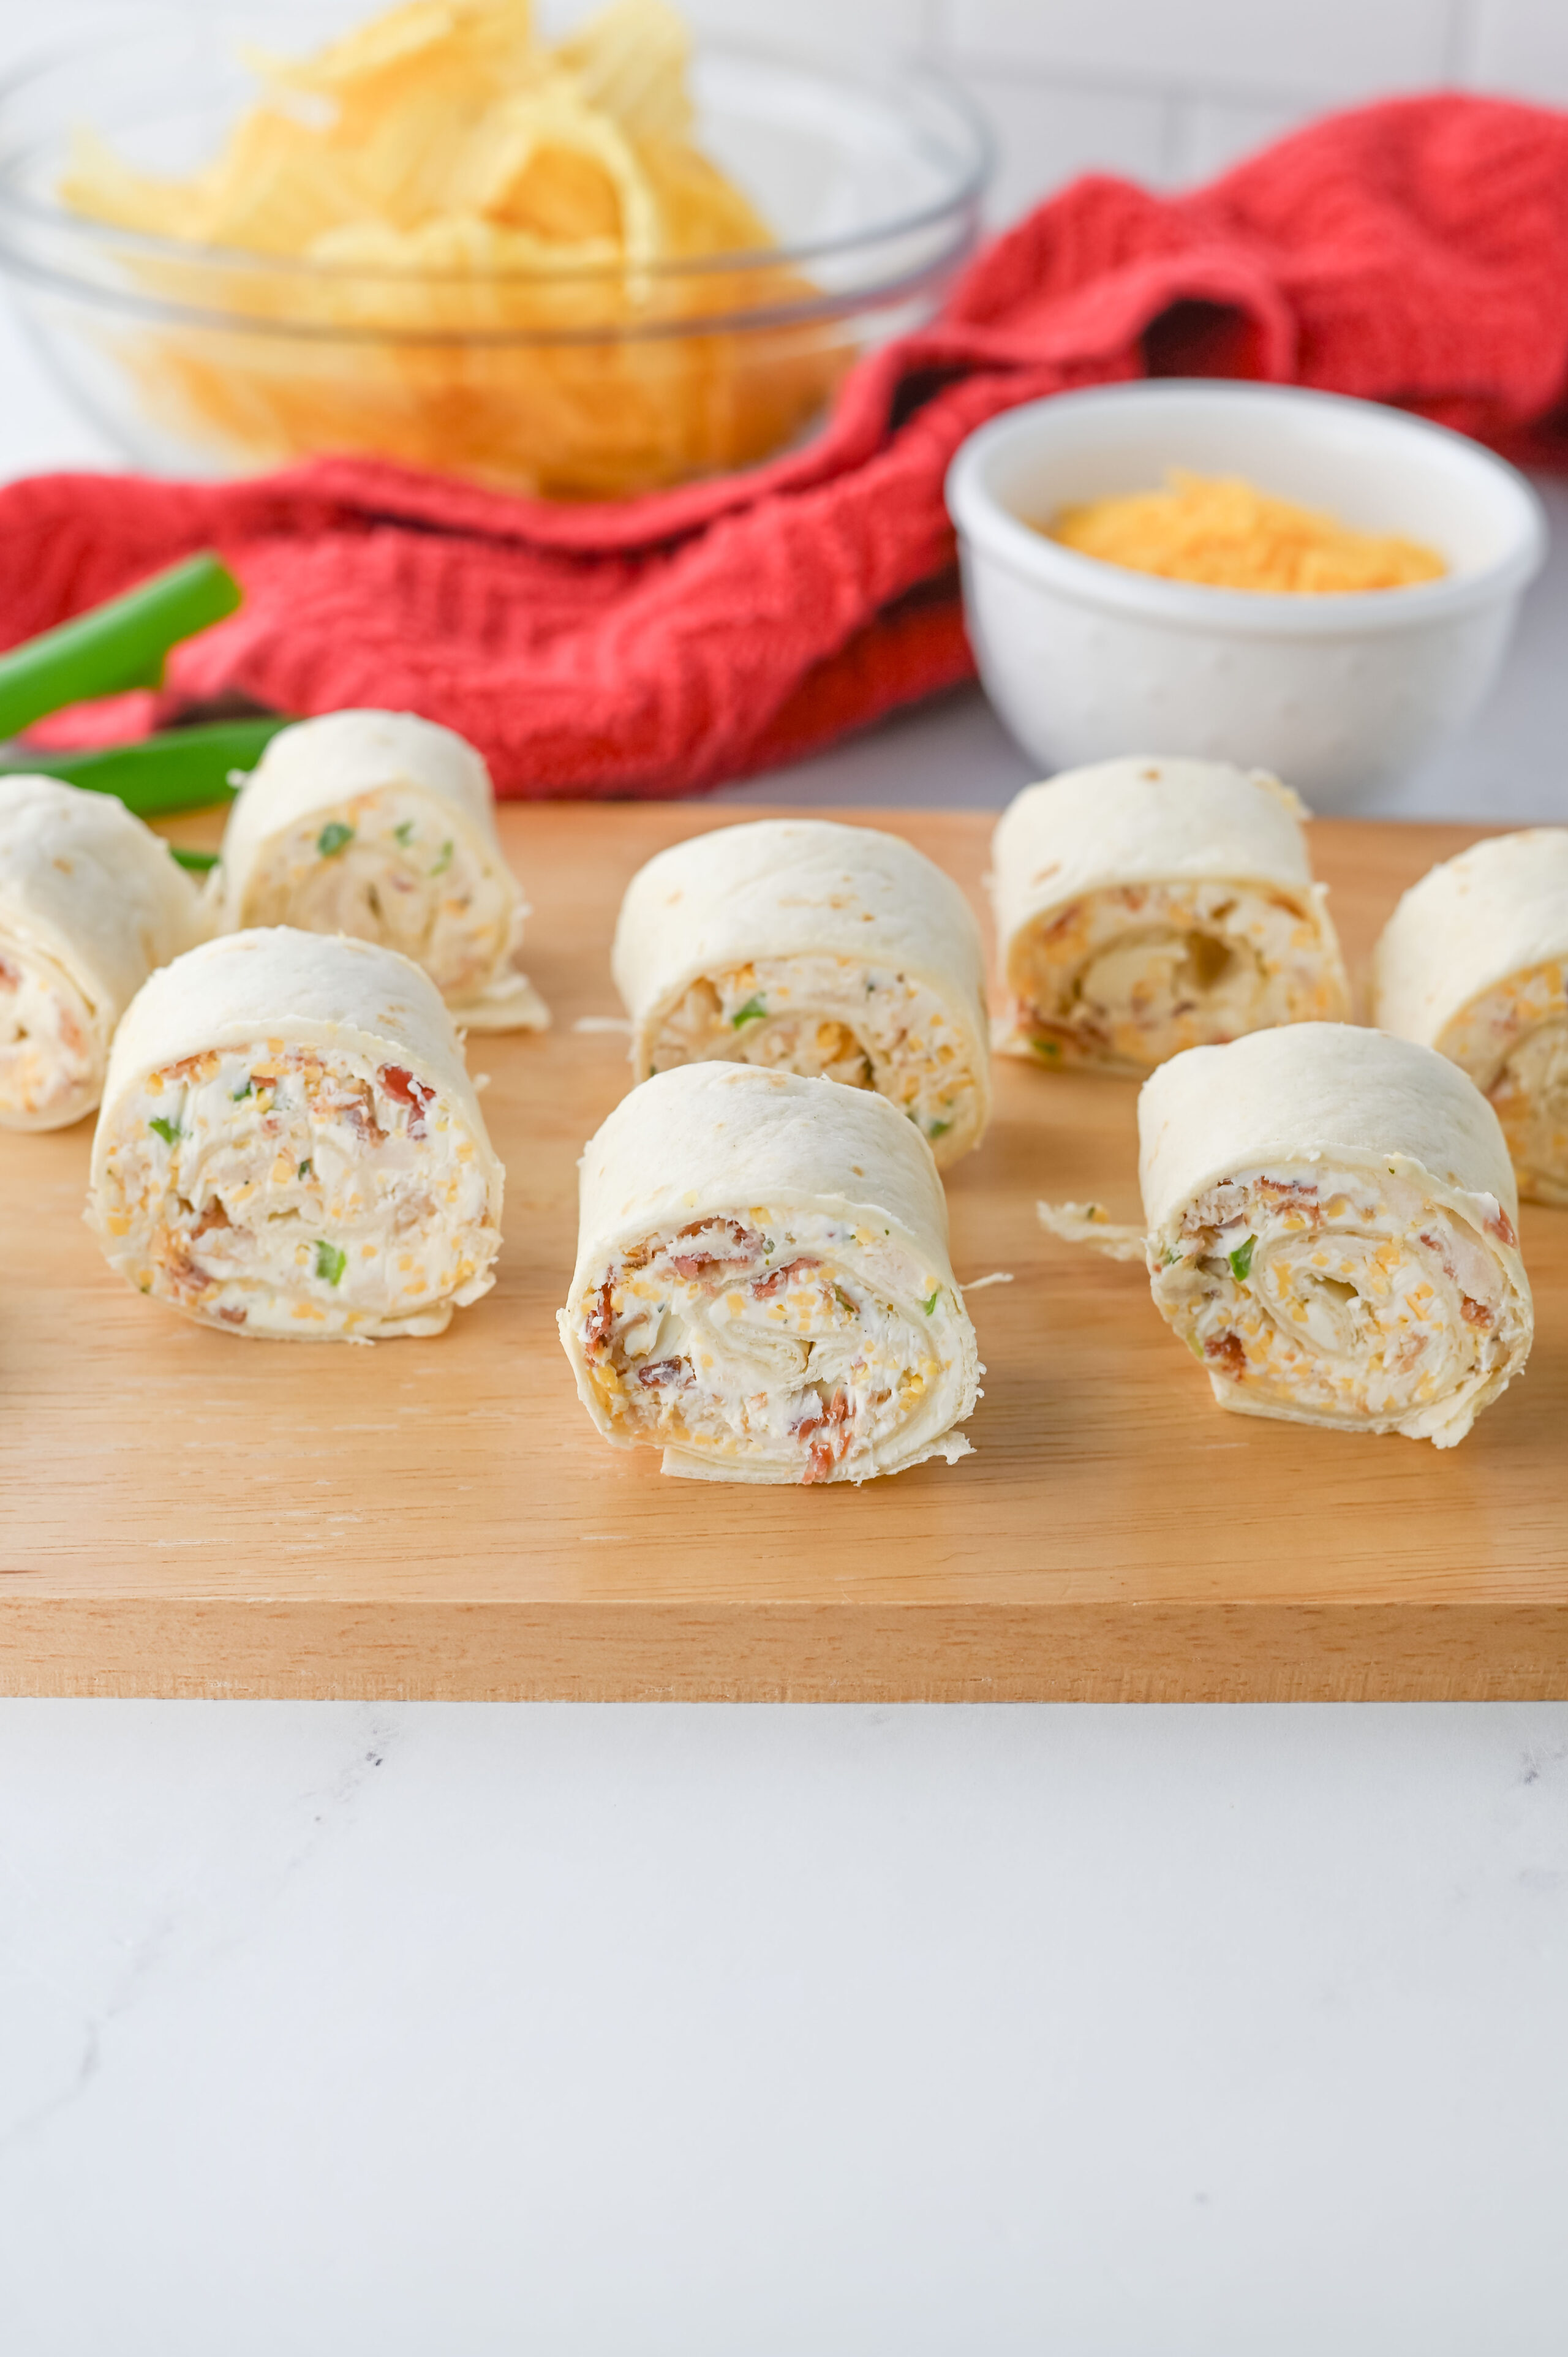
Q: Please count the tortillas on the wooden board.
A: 8